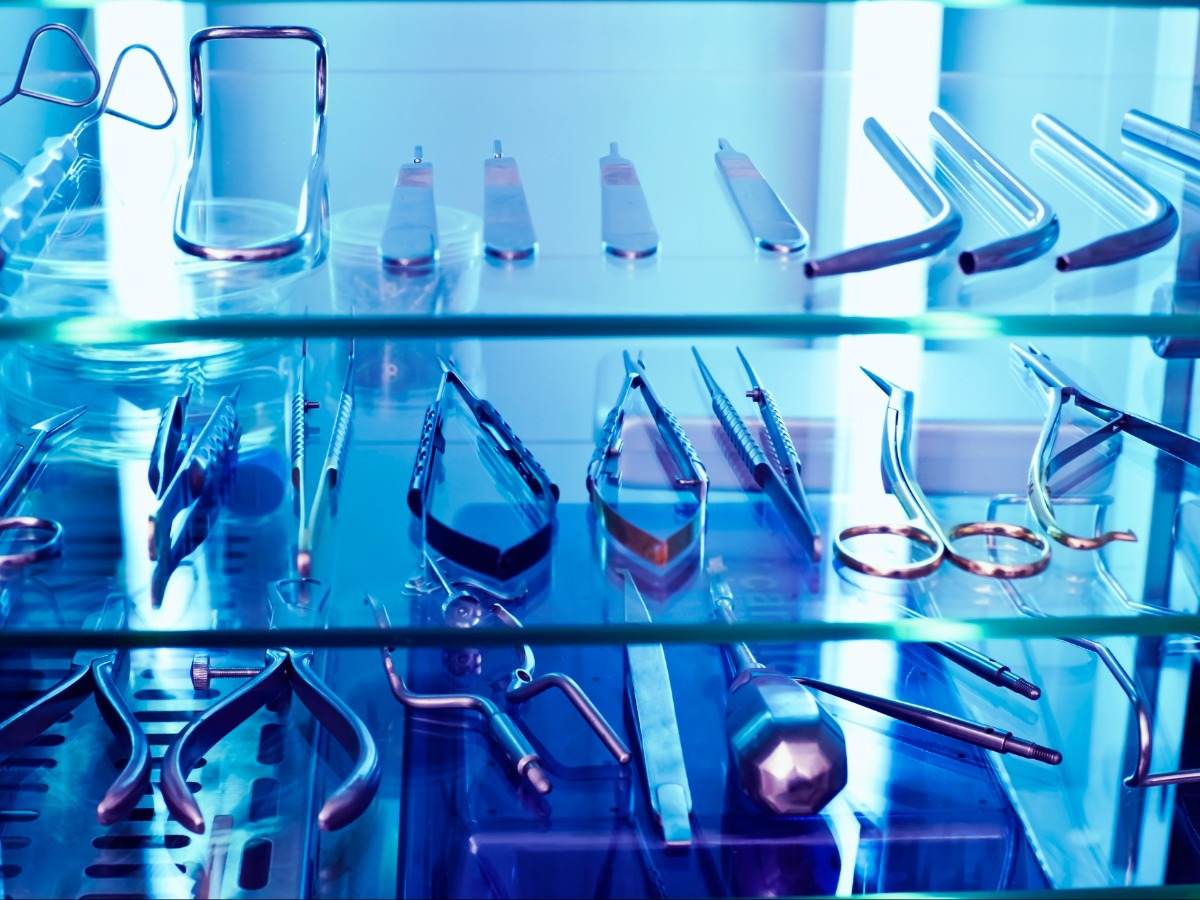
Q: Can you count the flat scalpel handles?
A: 4